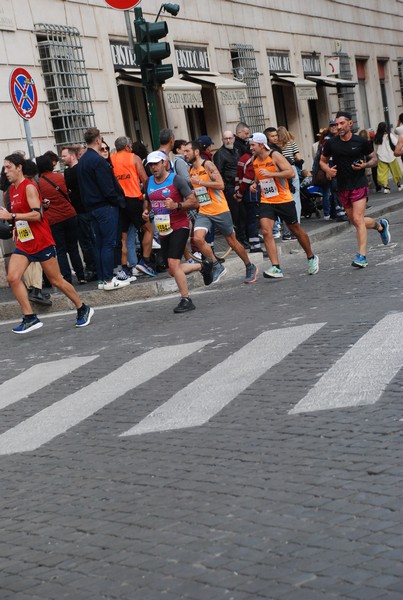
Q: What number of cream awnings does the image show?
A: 4